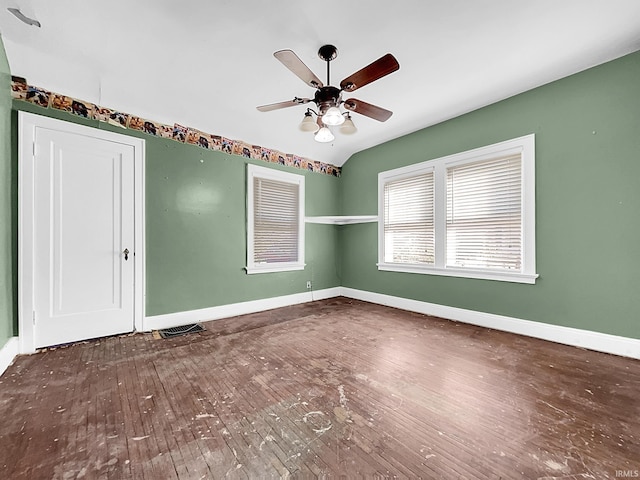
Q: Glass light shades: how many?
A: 4